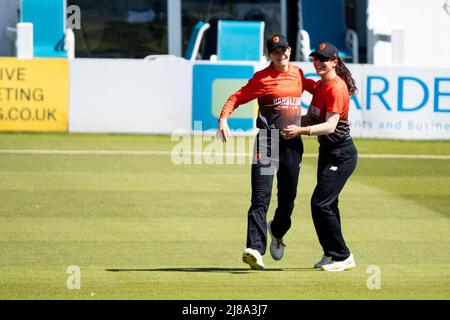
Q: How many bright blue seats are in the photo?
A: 4